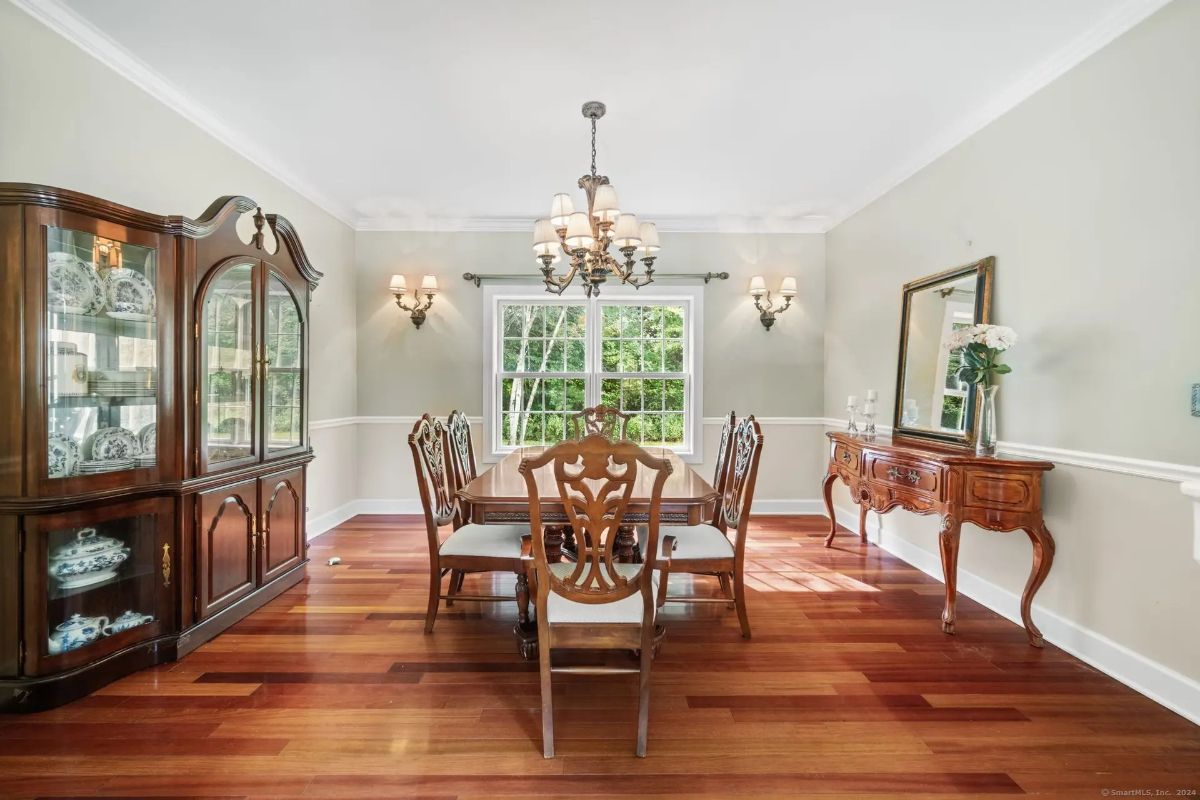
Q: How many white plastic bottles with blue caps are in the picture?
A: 0